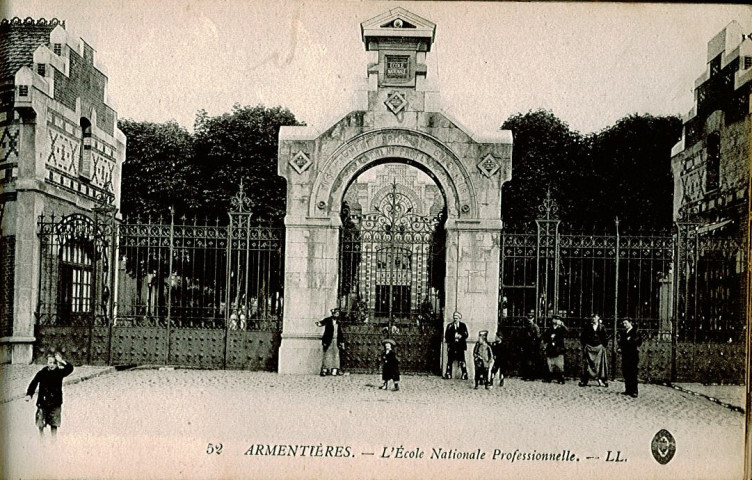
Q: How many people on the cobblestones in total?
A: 10